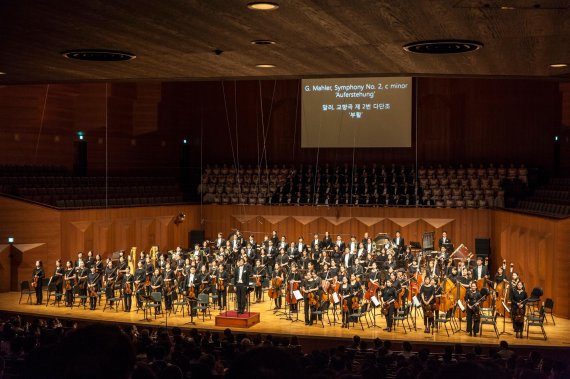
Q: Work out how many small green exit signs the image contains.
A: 4